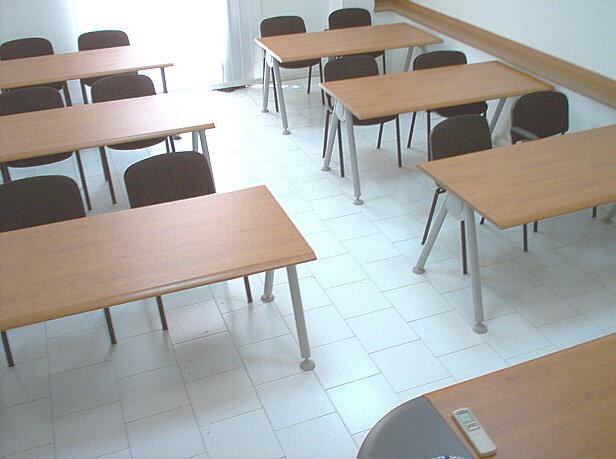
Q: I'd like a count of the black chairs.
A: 12